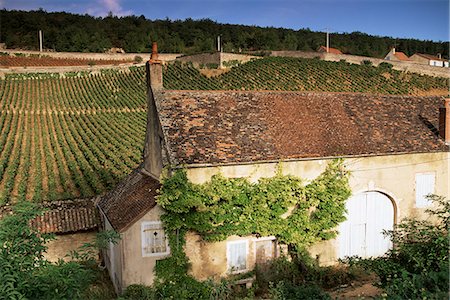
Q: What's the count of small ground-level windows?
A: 2